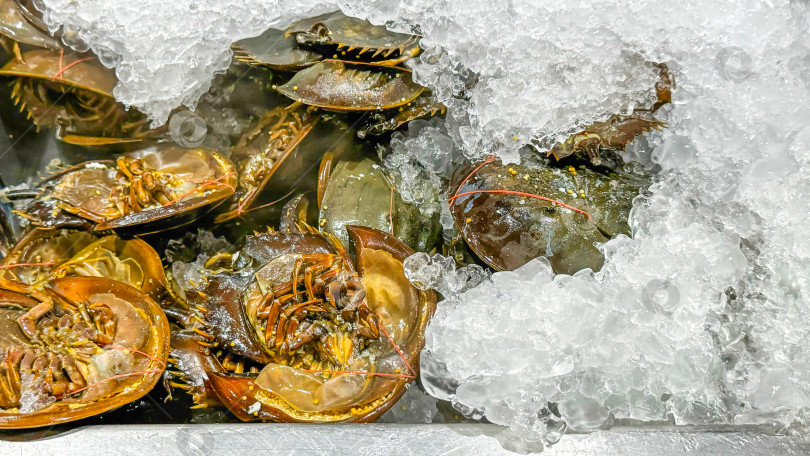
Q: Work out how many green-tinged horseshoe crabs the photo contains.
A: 2